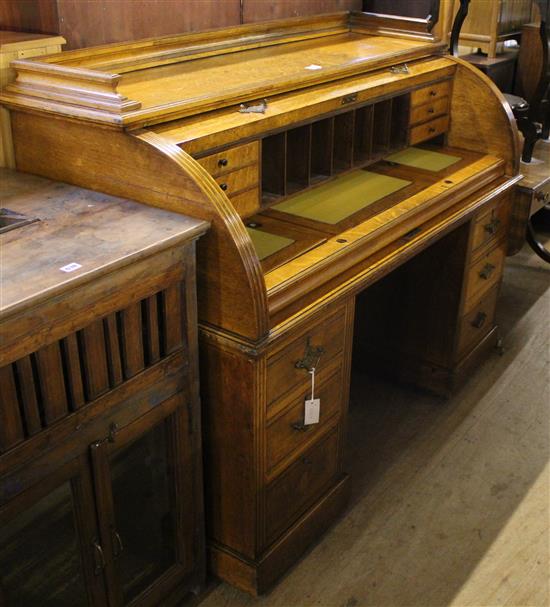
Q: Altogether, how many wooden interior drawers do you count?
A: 6